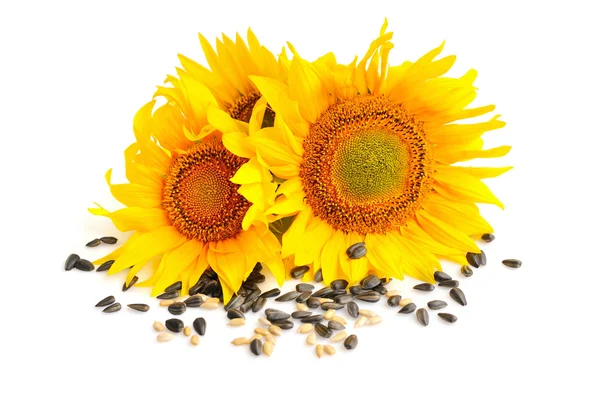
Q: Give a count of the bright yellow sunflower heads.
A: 3